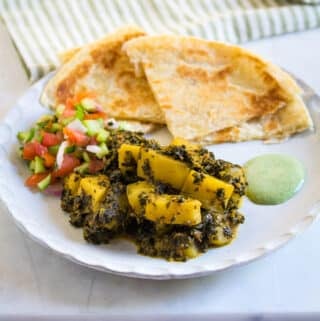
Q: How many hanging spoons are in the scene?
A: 0